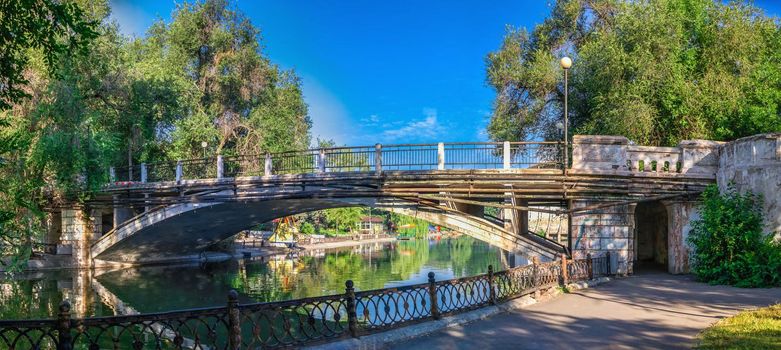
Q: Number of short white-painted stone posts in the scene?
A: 9